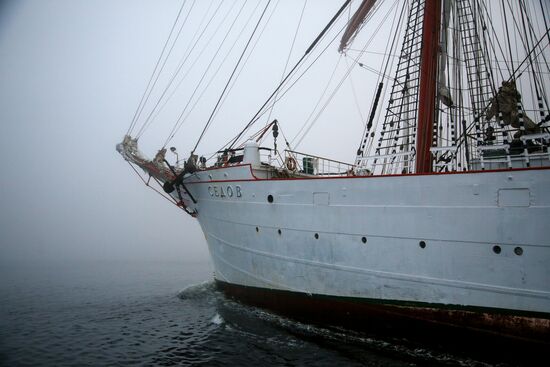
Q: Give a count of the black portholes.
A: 8